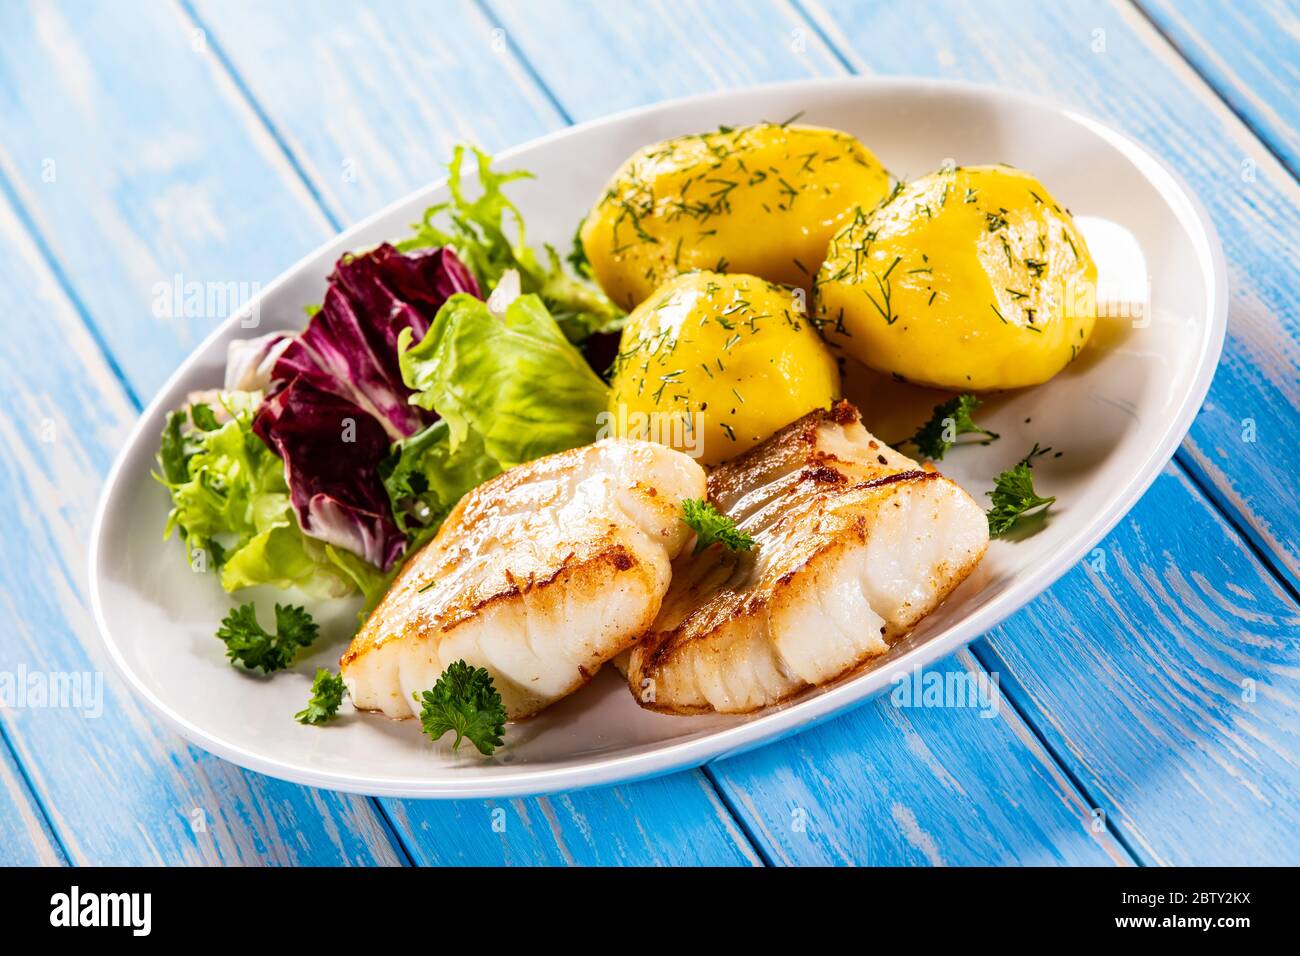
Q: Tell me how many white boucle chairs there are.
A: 0